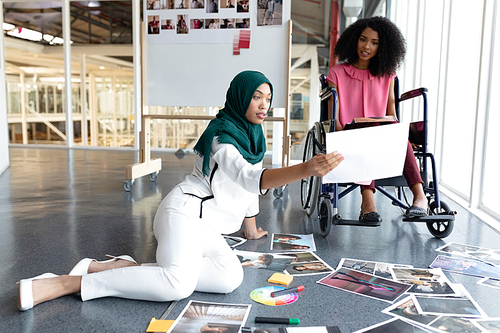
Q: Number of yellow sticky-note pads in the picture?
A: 2